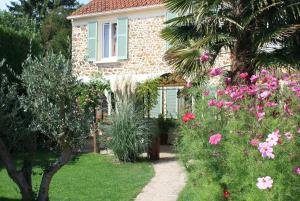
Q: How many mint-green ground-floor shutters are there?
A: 2